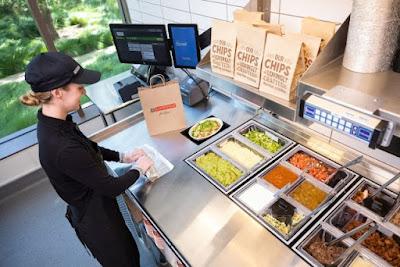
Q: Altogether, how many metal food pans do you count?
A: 14